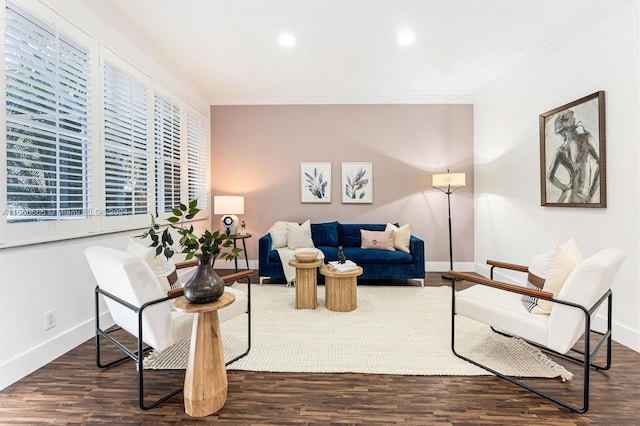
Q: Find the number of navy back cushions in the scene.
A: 2